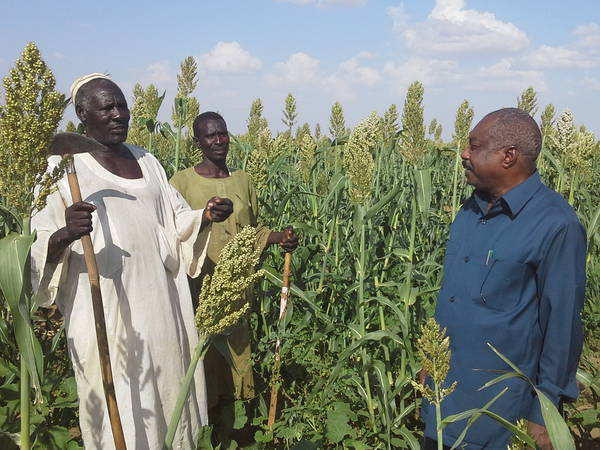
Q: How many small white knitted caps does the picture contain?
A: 1